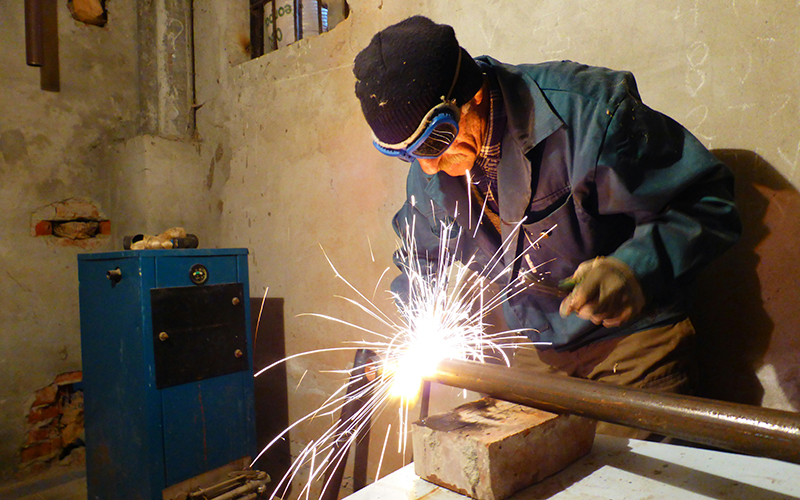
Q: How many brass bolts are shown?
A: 3